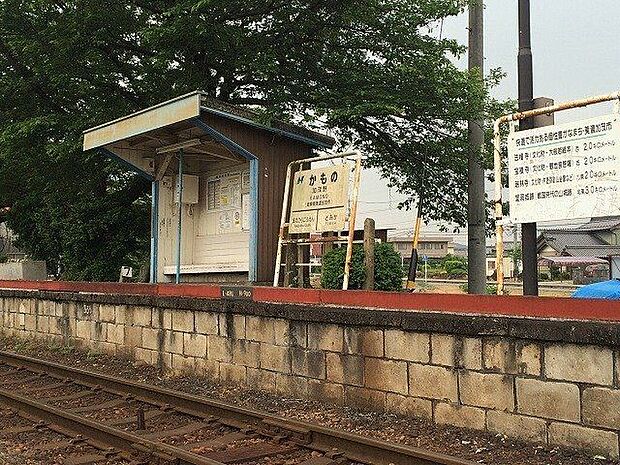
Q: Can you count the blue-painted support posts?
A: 3